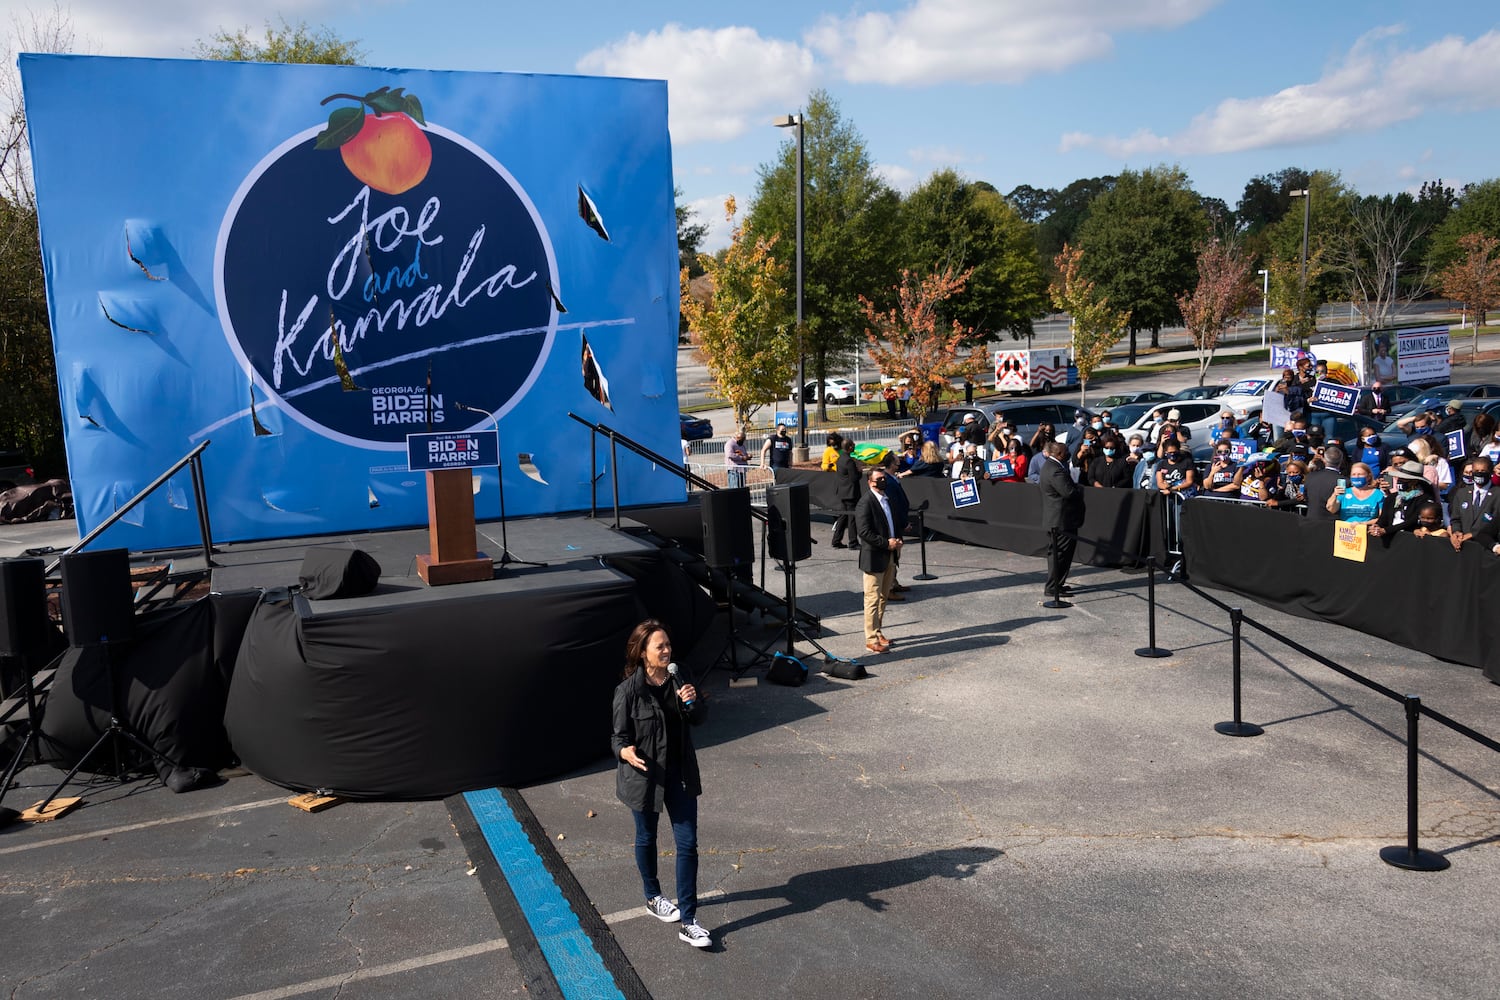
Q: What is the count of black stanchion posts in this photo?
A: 5